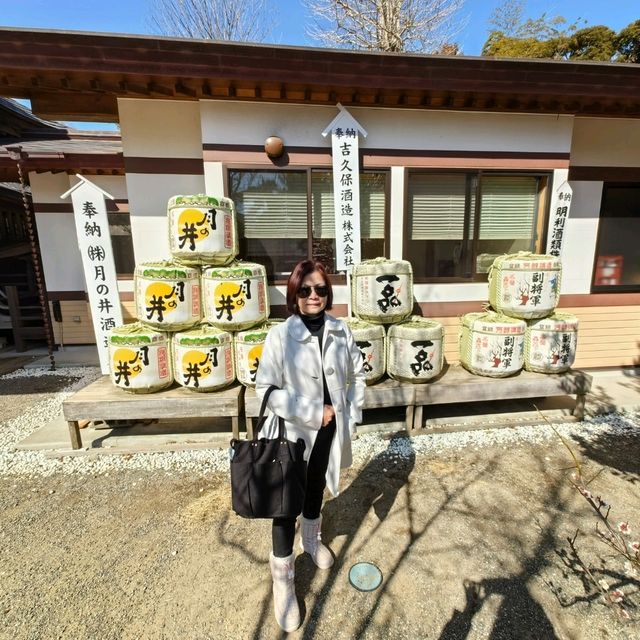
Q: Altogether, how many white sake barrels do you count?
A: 12